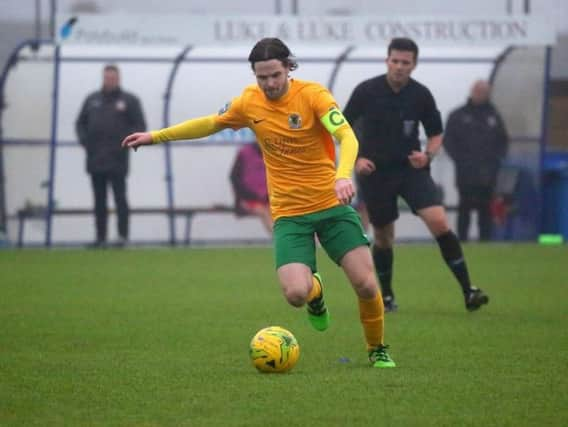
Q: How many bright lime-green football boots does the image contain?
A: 2